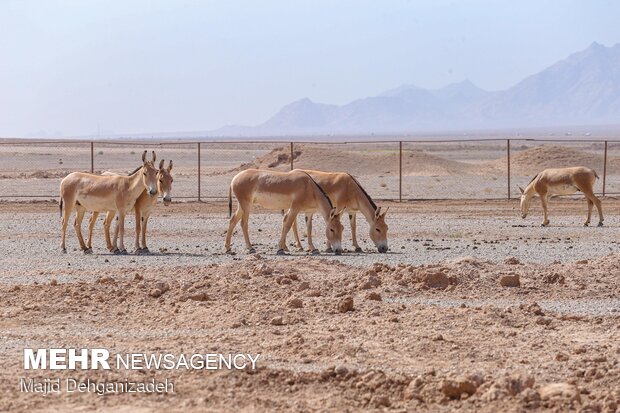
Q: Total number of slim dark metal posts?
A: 6